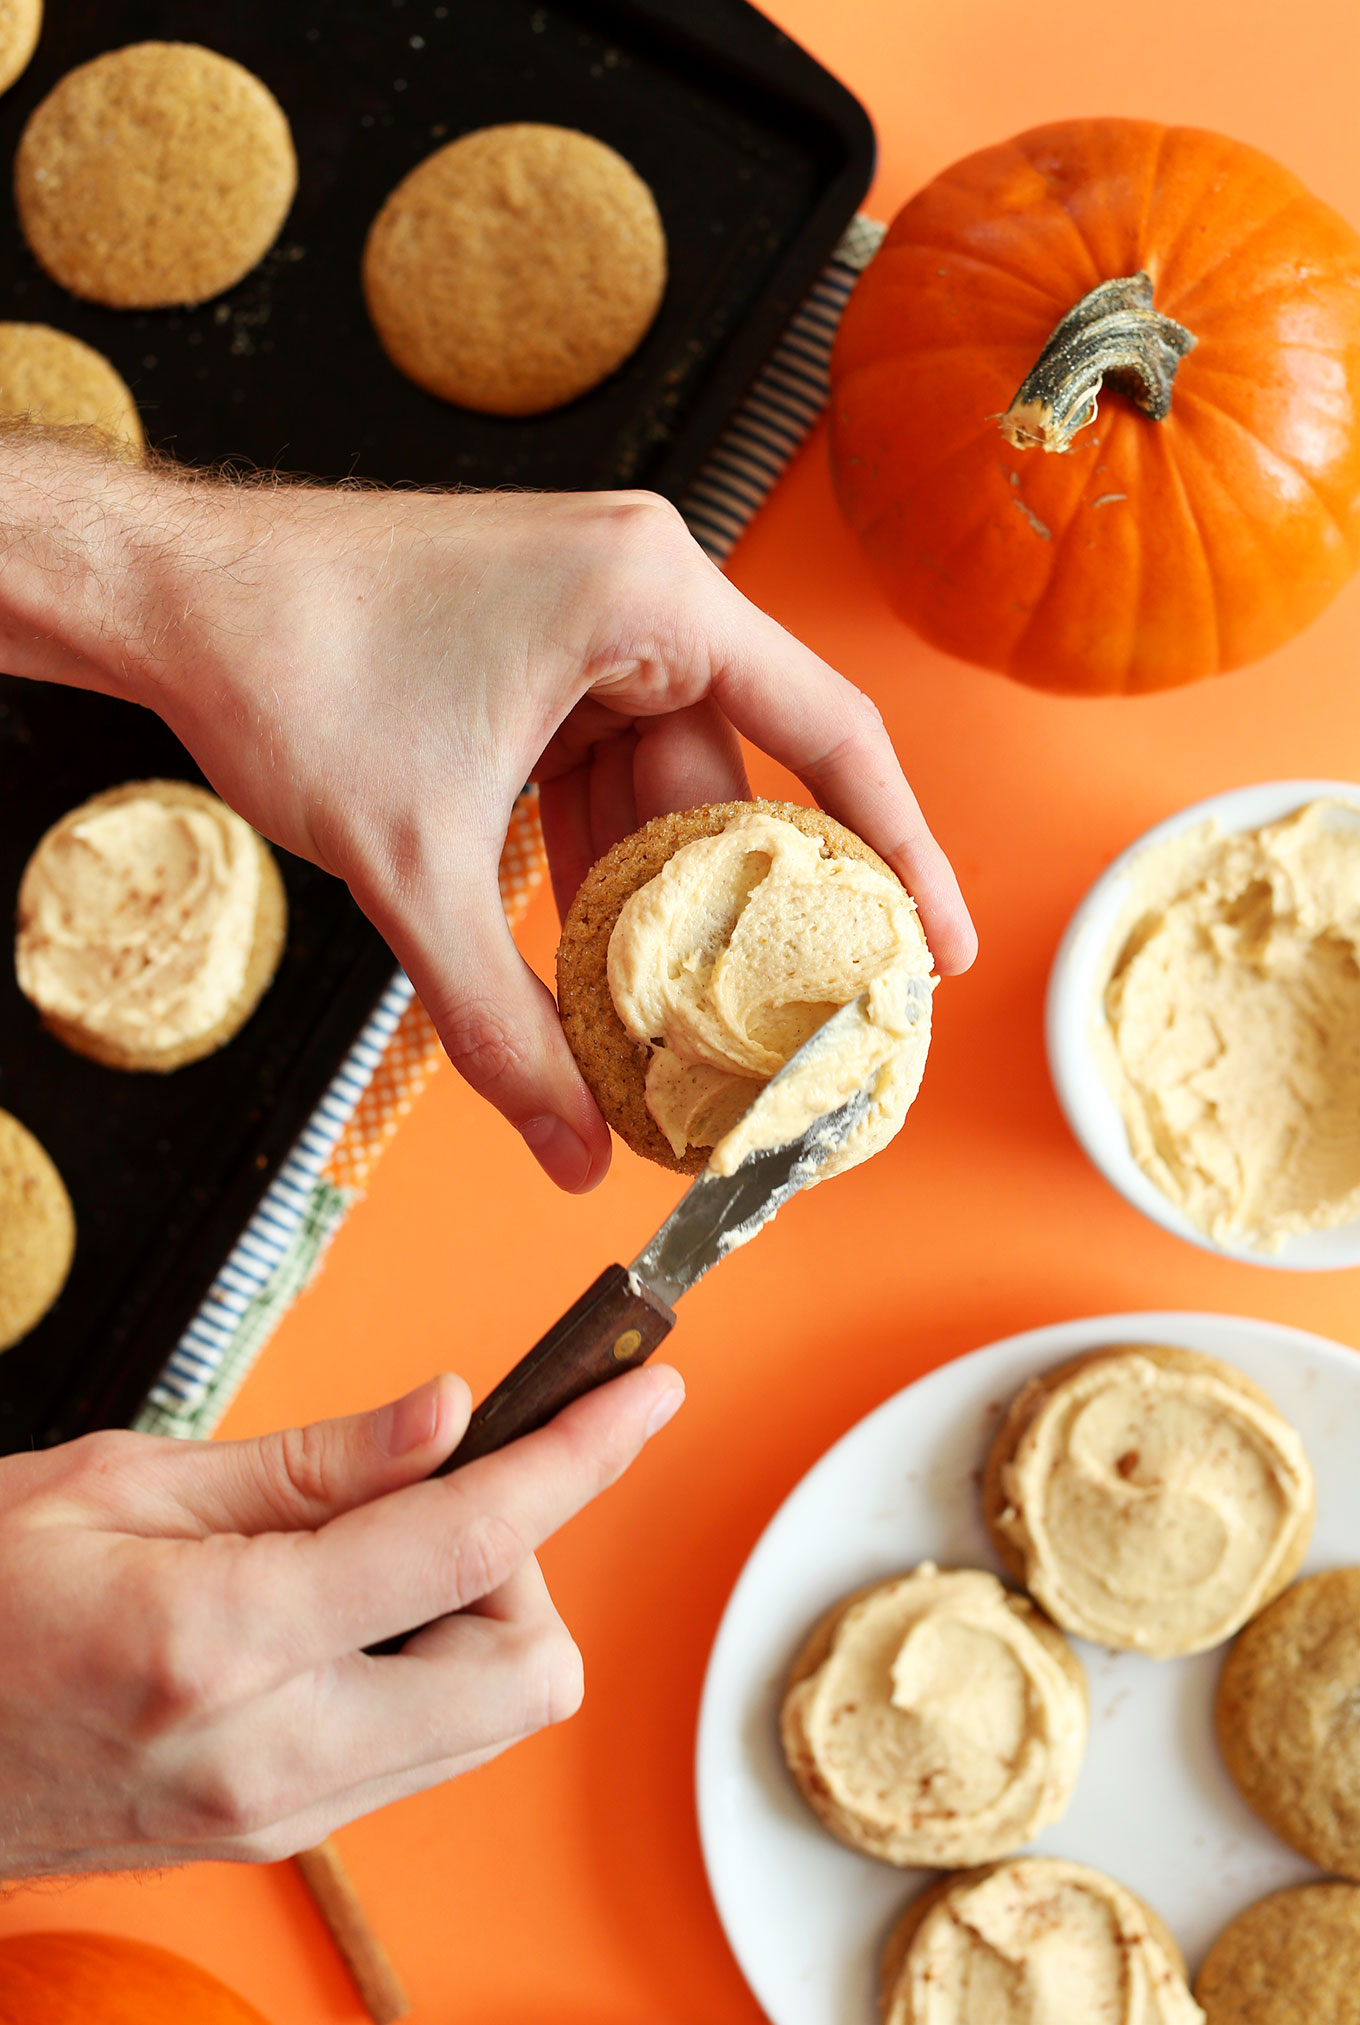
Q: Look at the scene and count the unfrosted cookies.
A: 7